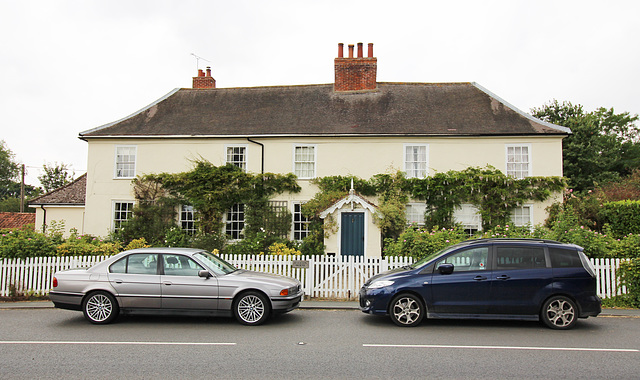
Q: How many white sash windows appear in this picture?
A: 12